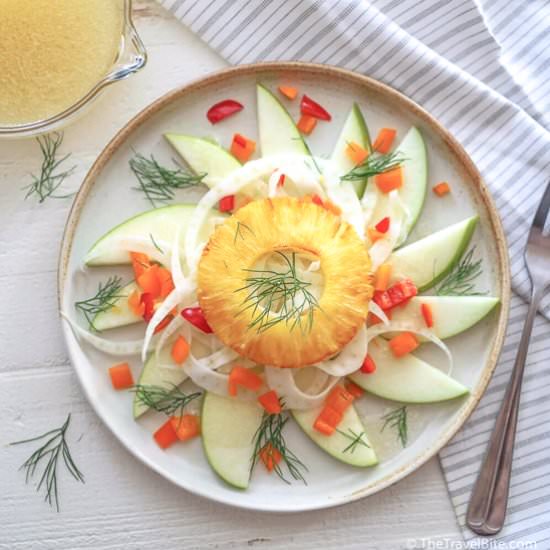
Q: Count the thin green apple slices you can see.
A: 12